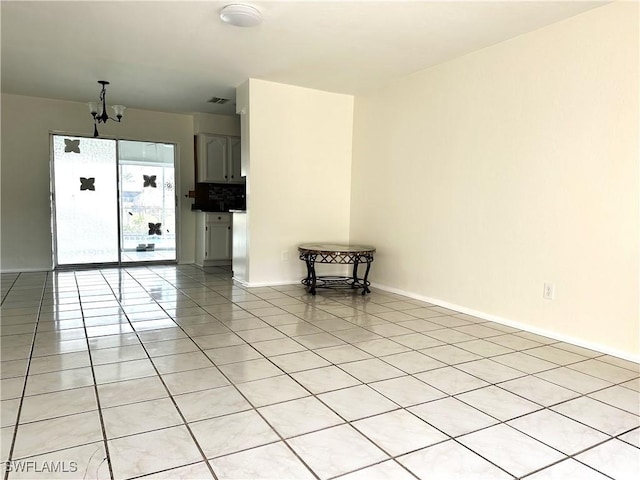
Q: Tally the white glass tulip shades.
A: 3